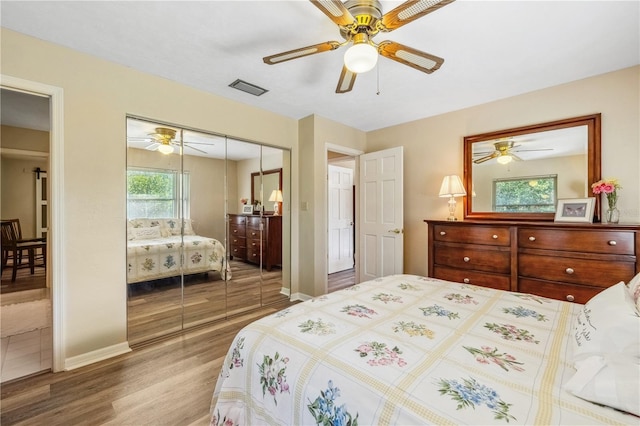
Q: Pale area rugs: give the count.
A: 1